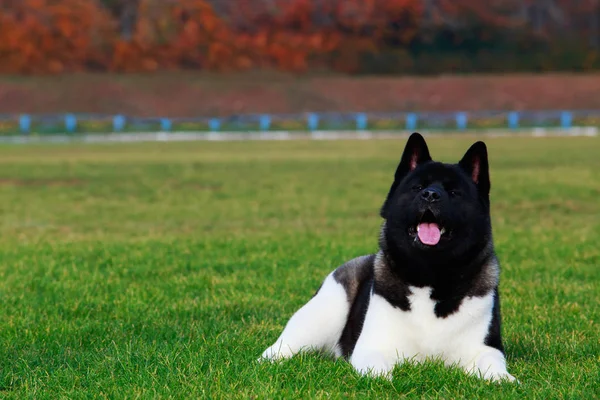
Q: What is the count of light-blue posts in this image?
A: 12